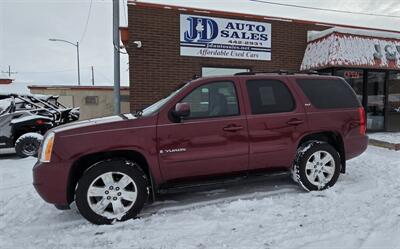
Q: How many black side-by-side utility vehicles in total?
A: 1